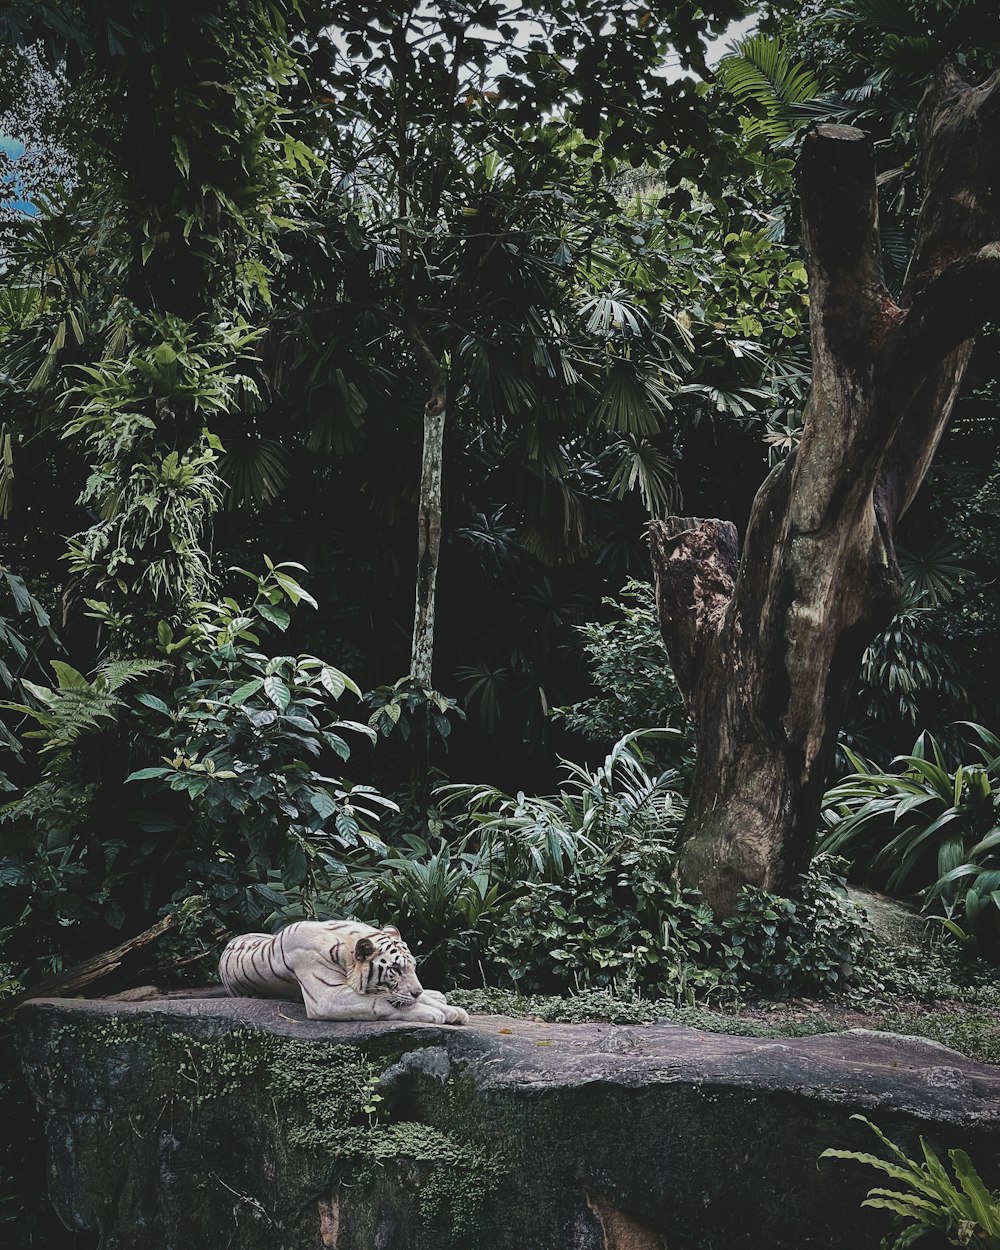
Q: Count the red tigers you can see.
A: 0